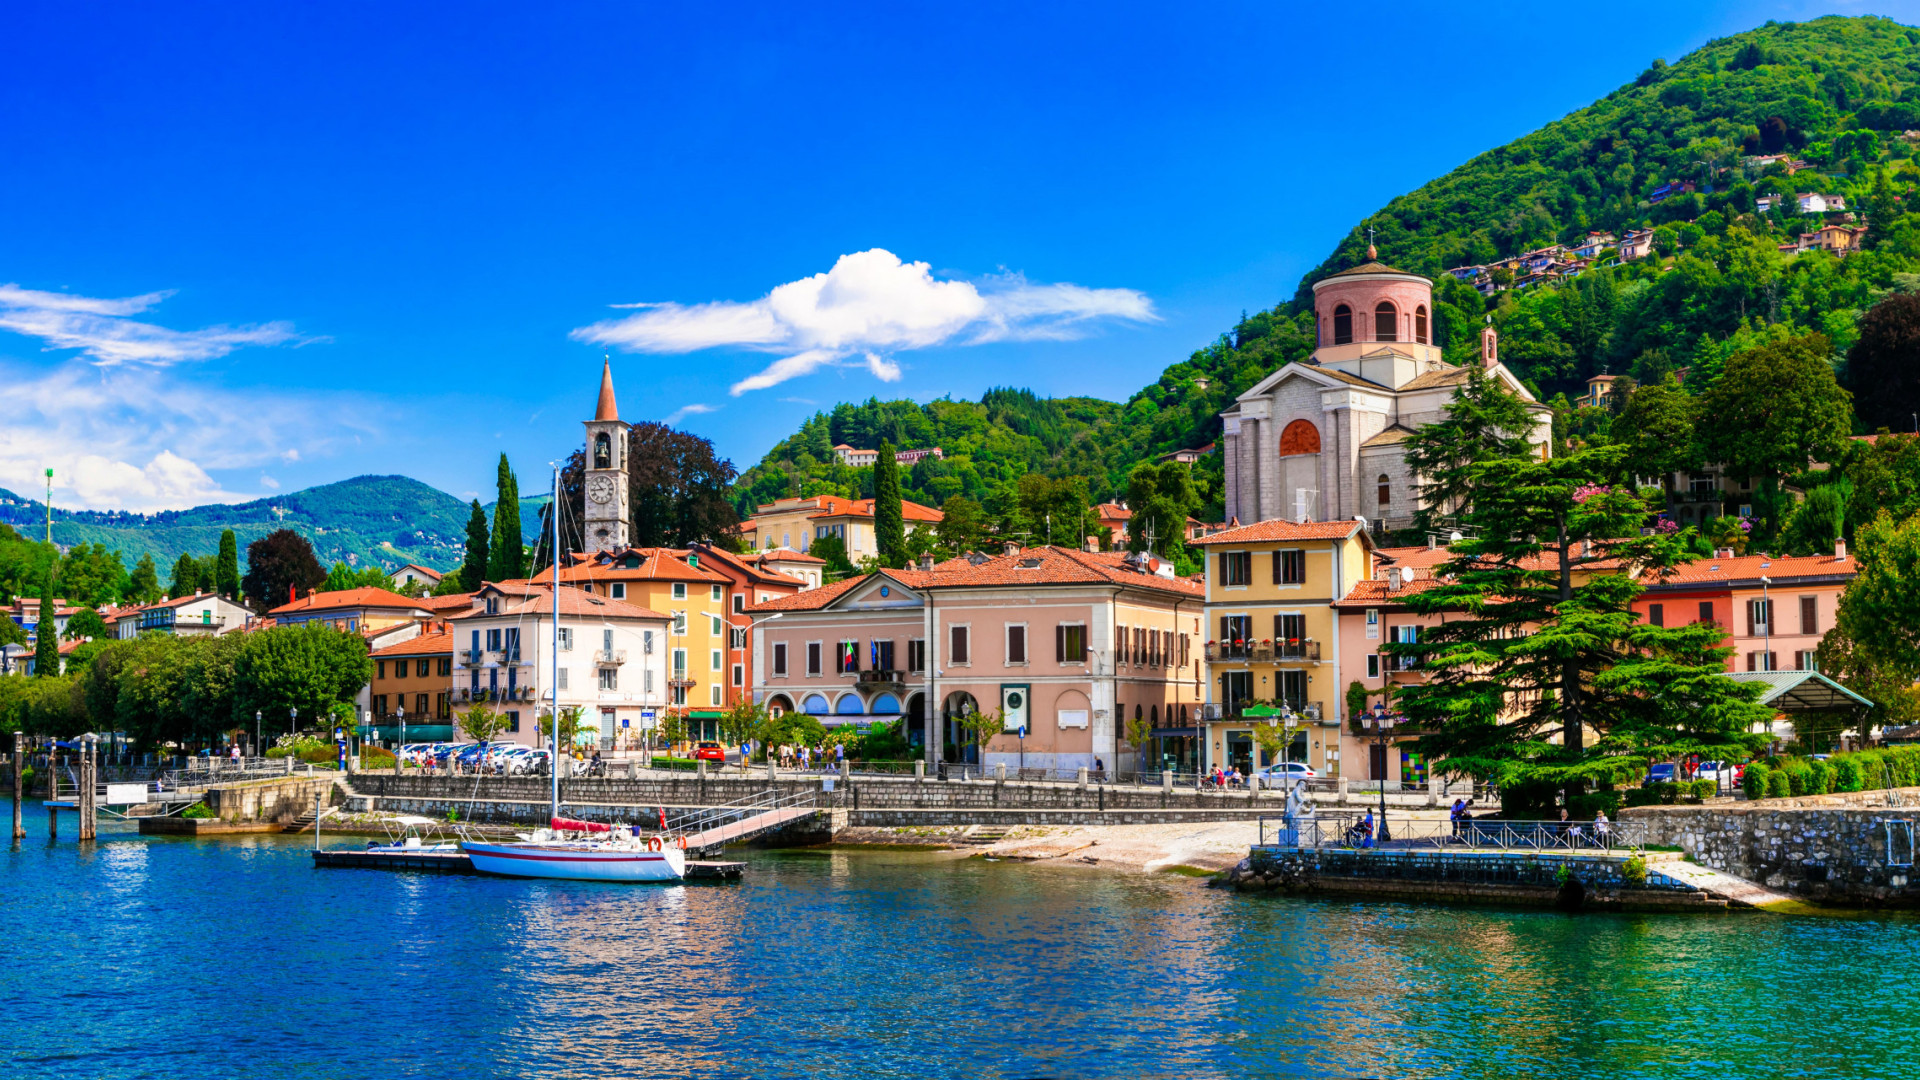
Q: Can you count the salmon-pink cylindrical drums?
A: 1